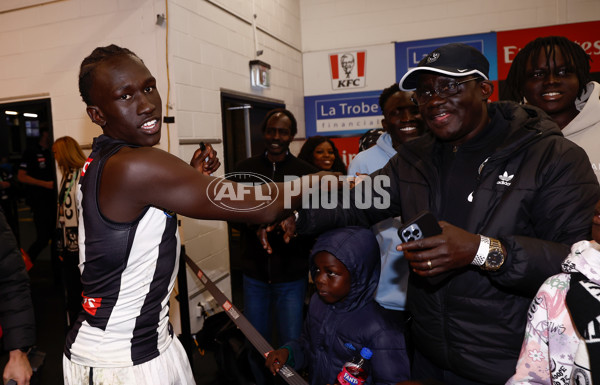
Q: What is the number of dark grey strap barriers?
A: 1